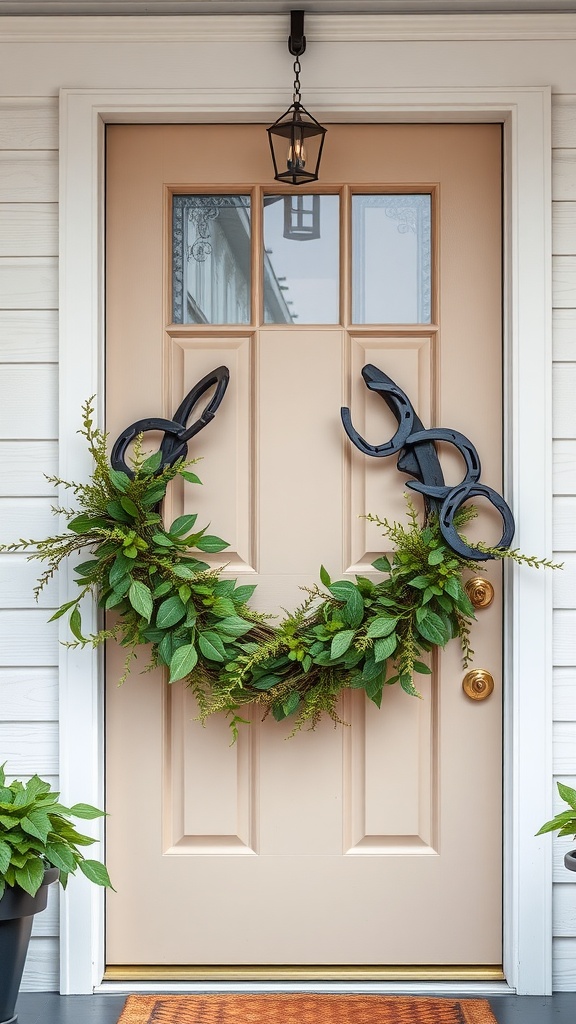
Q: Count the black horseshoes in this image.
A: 5